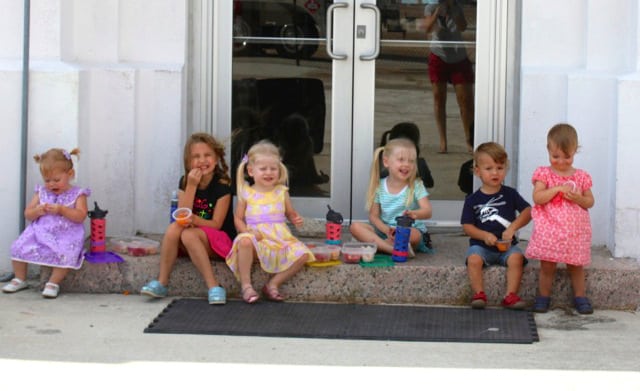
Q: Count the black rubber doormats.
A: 1